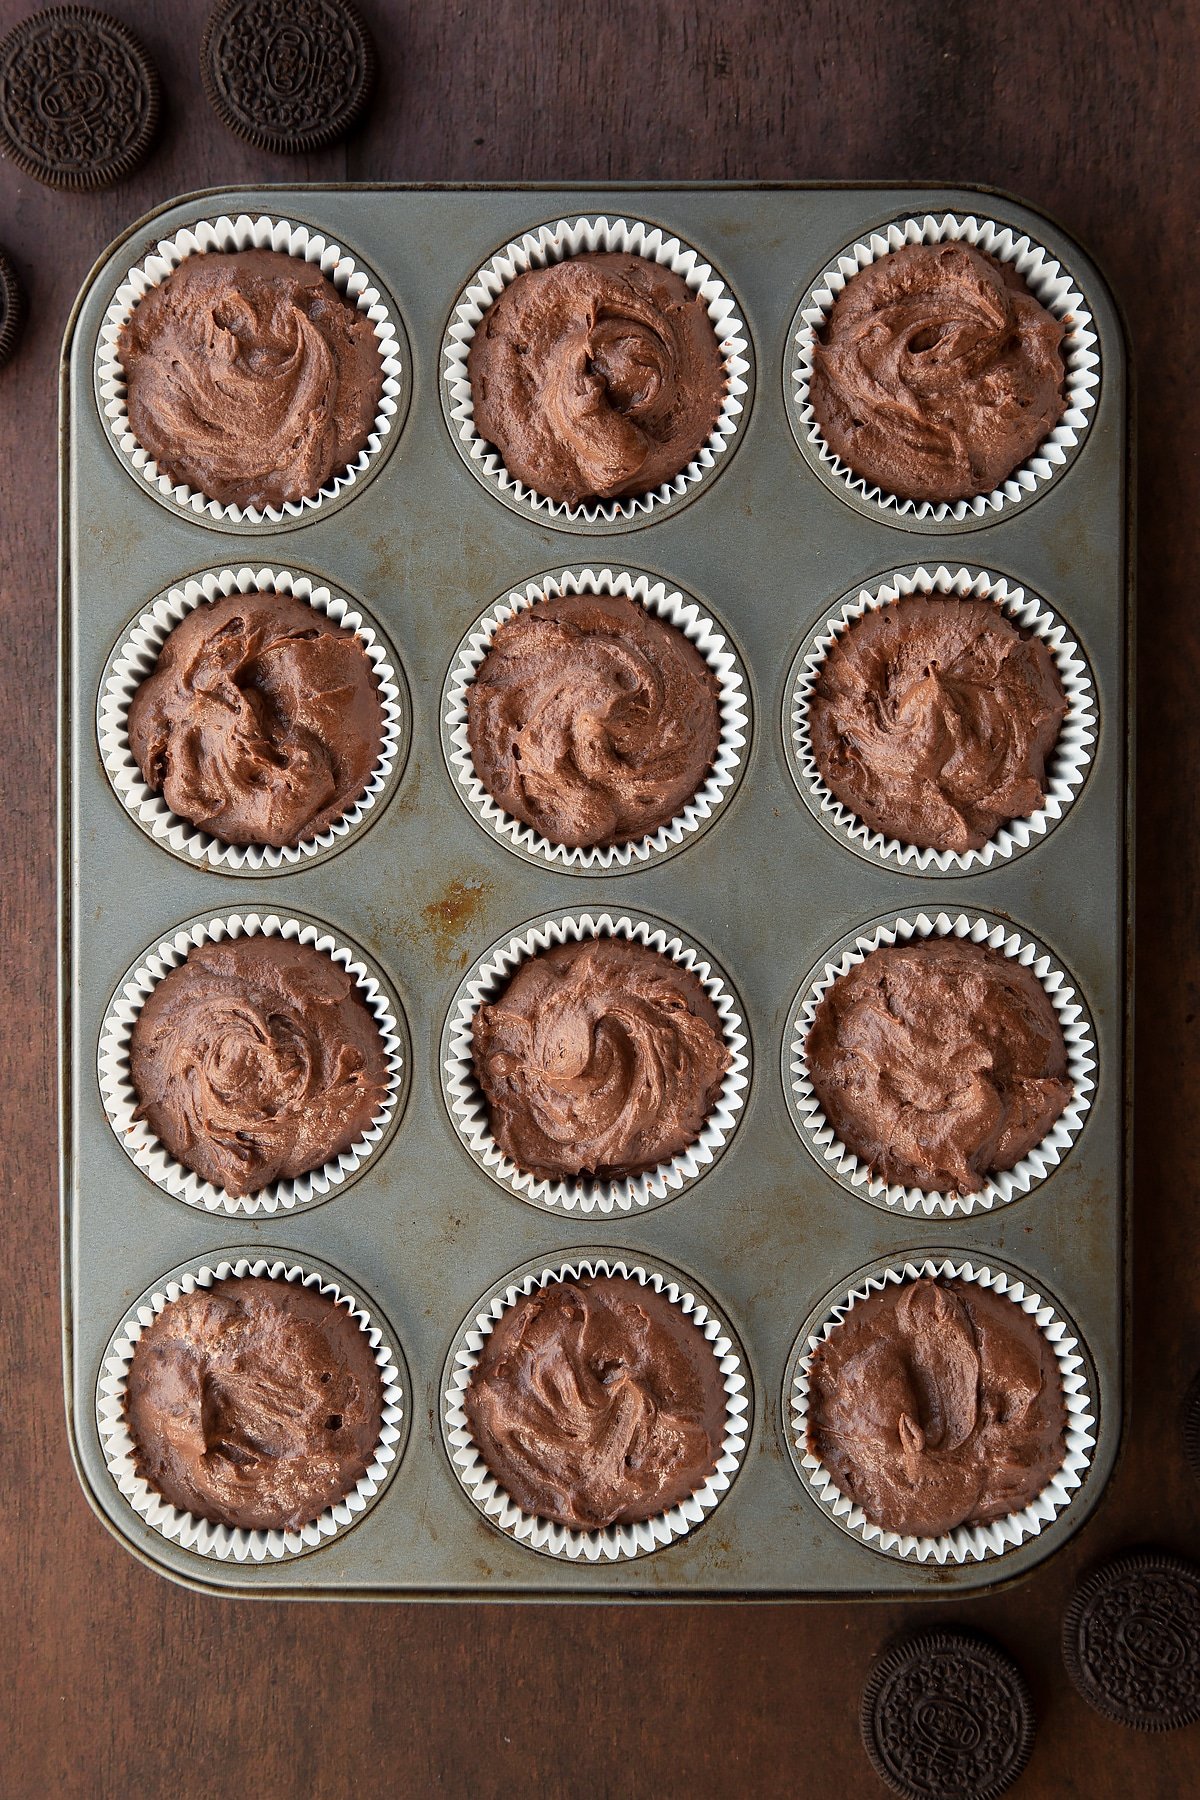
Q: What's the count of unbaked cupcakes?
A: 12